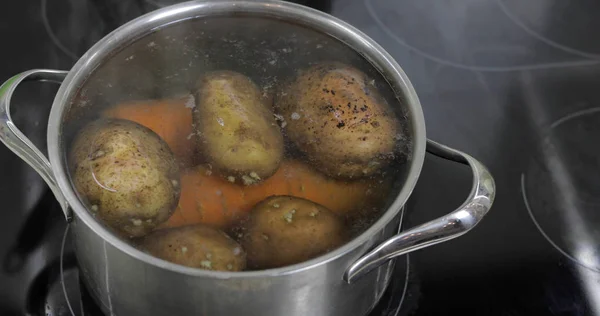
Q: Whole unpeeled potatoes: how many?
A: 5